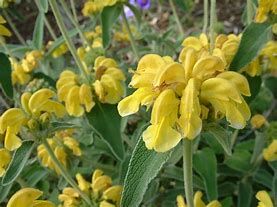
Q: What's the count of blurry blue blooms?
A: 2